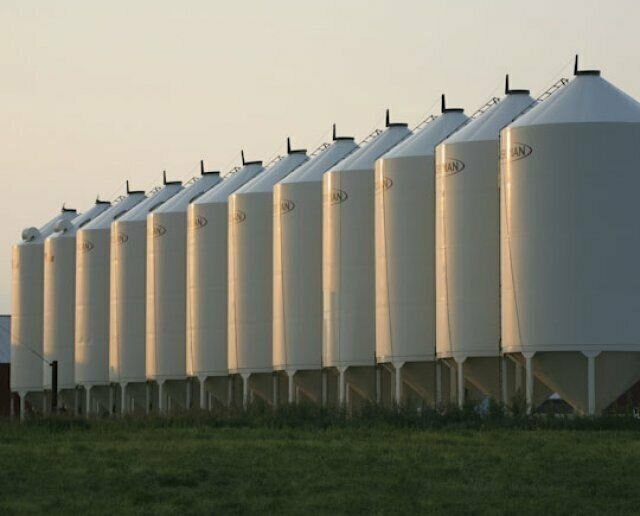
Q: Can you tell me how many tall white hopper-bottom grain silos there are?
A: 12